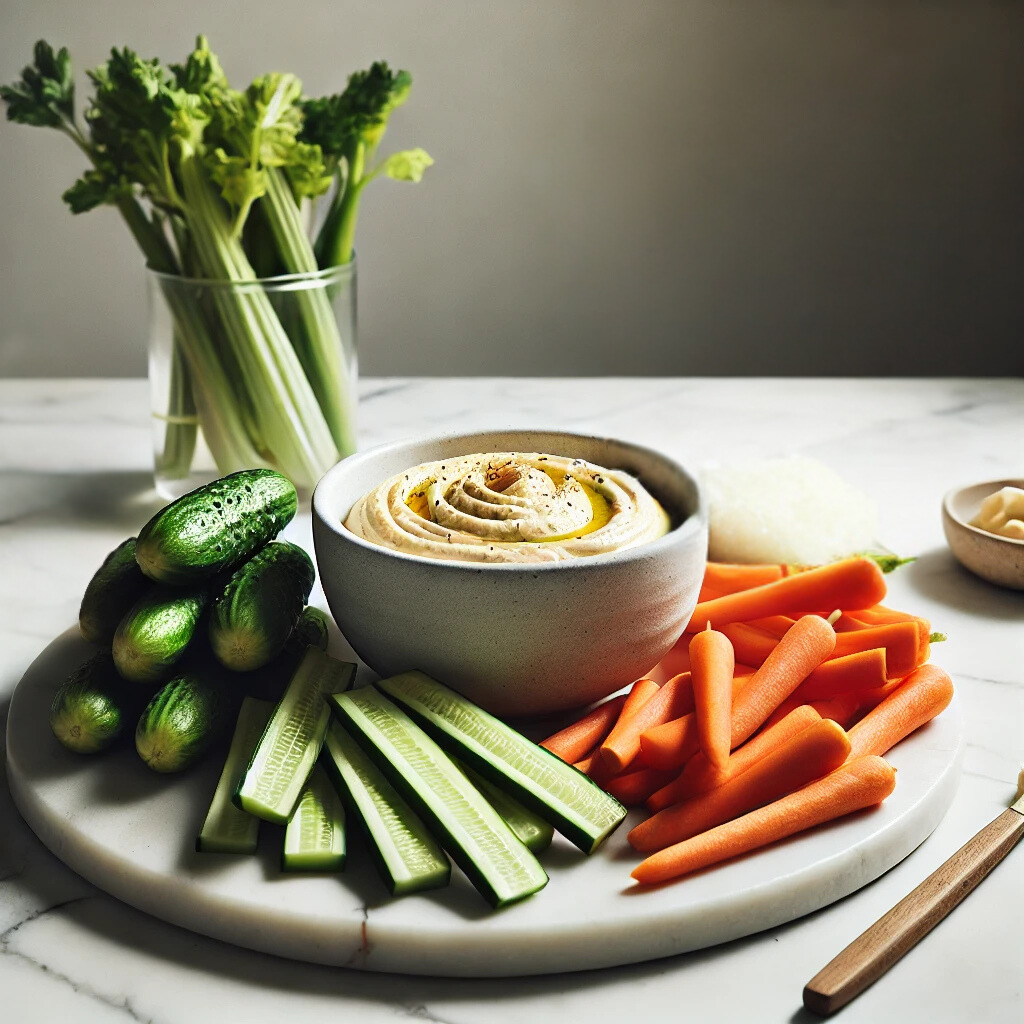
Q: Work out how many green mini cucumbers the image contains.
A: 7